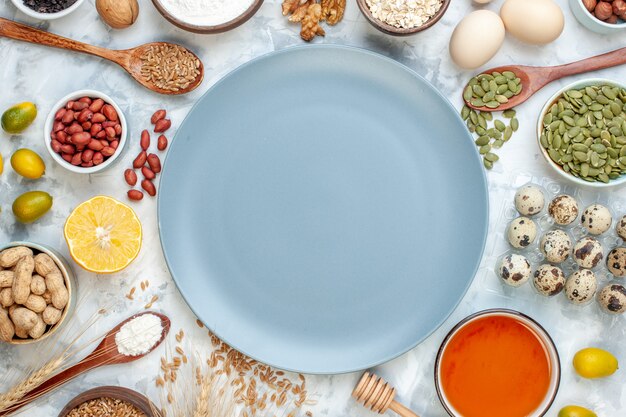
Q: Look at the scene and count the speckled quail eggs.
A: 12